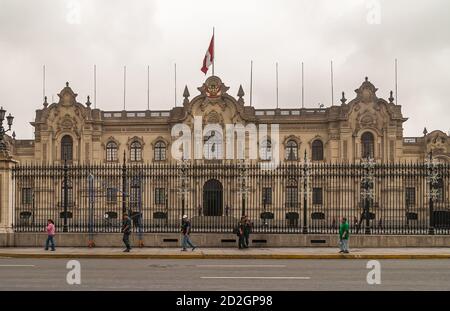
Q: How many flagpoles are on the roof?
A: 11